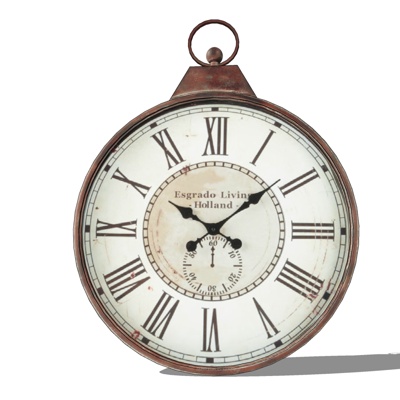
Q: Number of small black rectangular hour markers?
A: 12